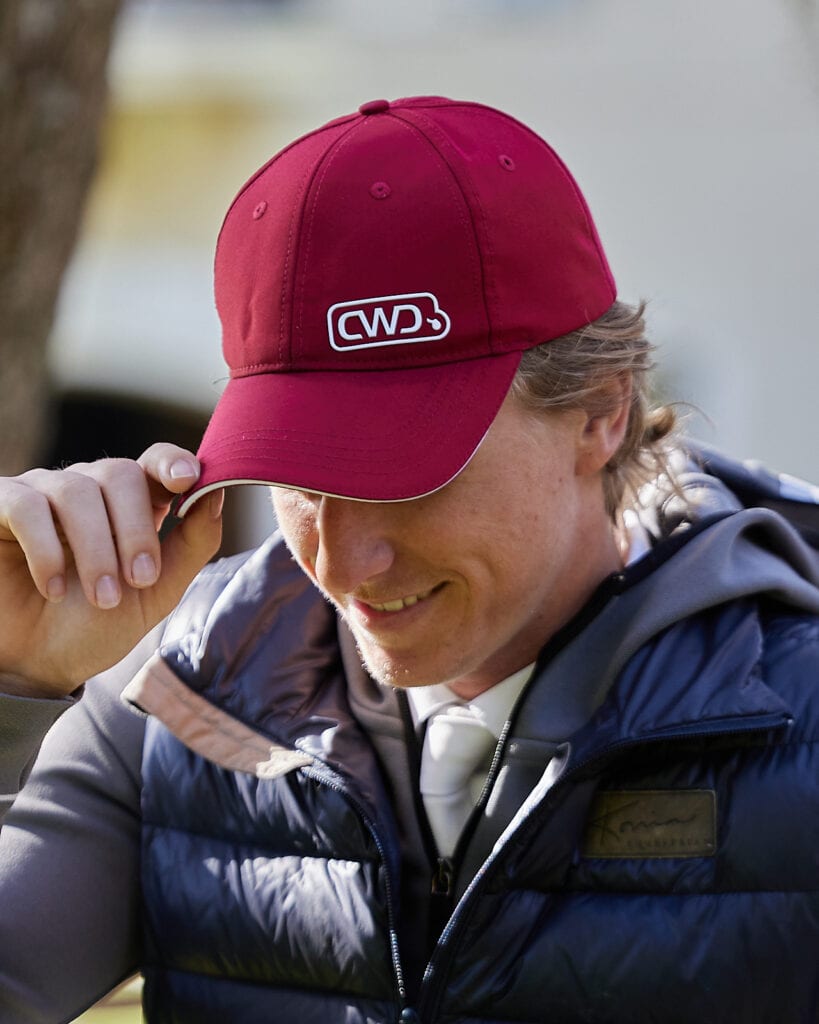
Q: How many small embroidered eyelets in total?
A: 3